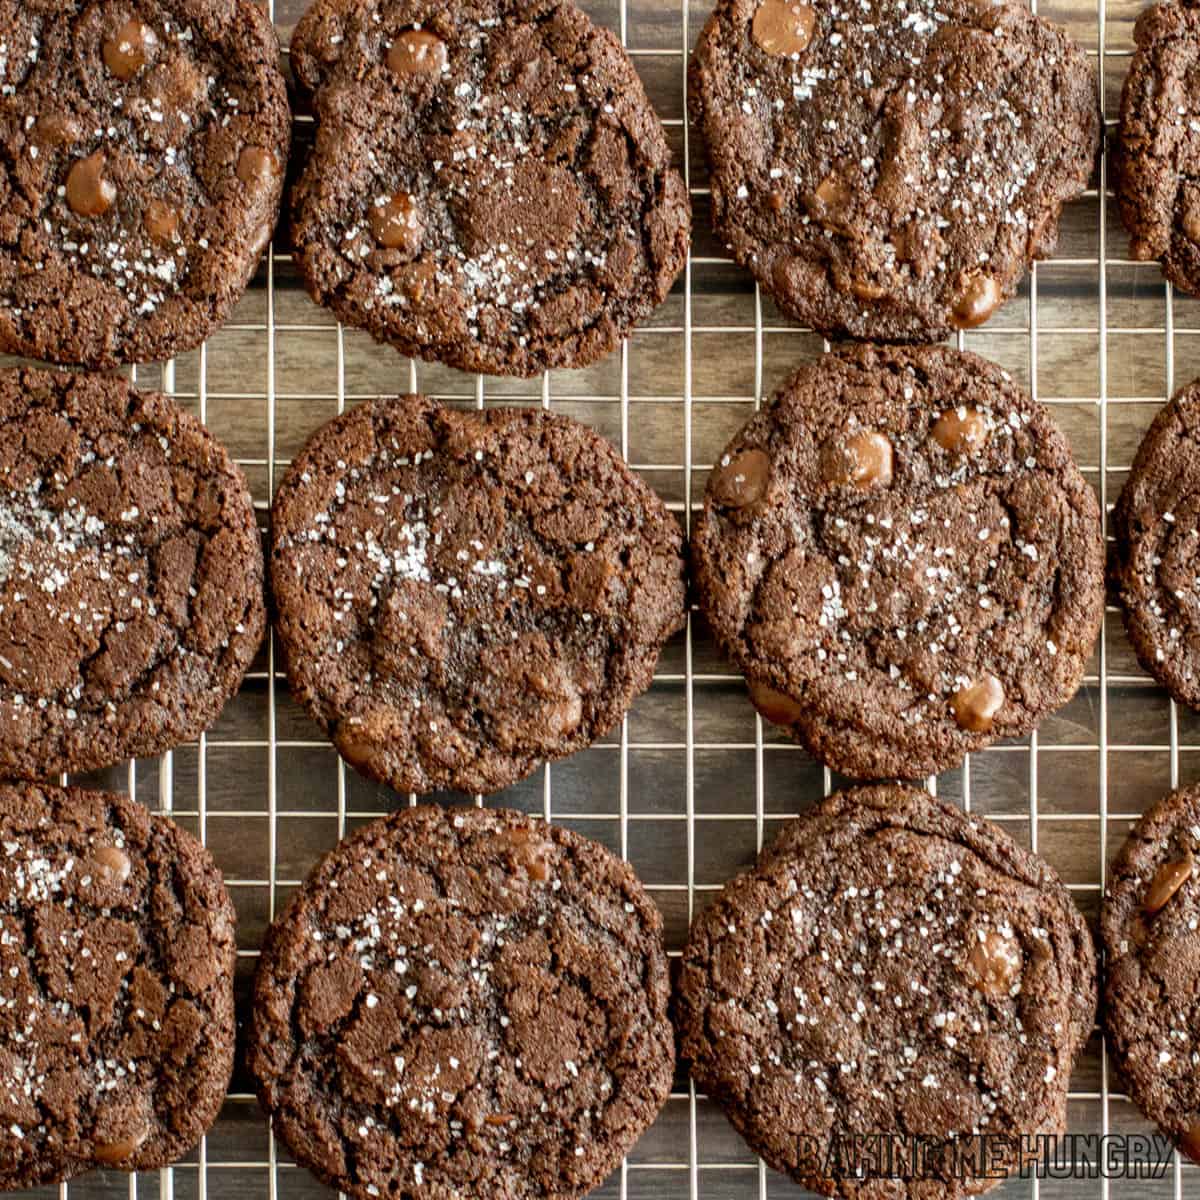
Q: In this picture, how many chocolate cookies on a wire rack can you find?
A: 12